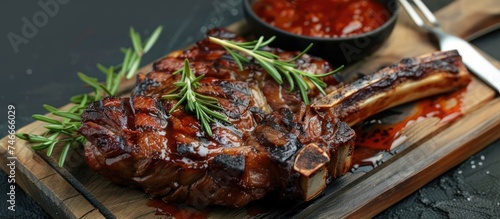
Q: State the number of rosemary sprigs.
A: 3